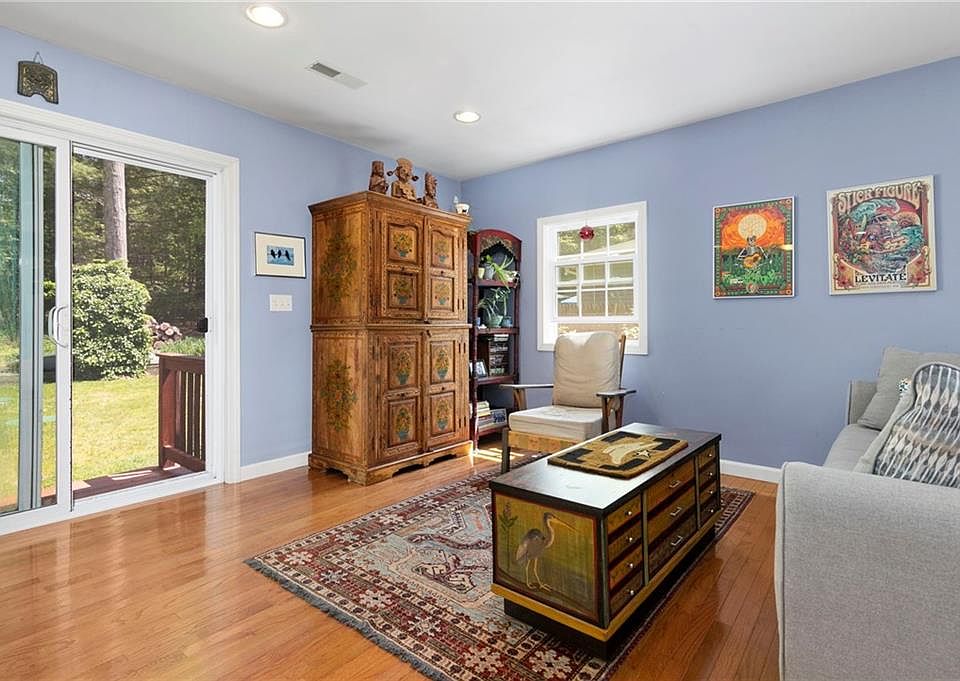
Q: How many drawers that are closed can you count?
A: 11